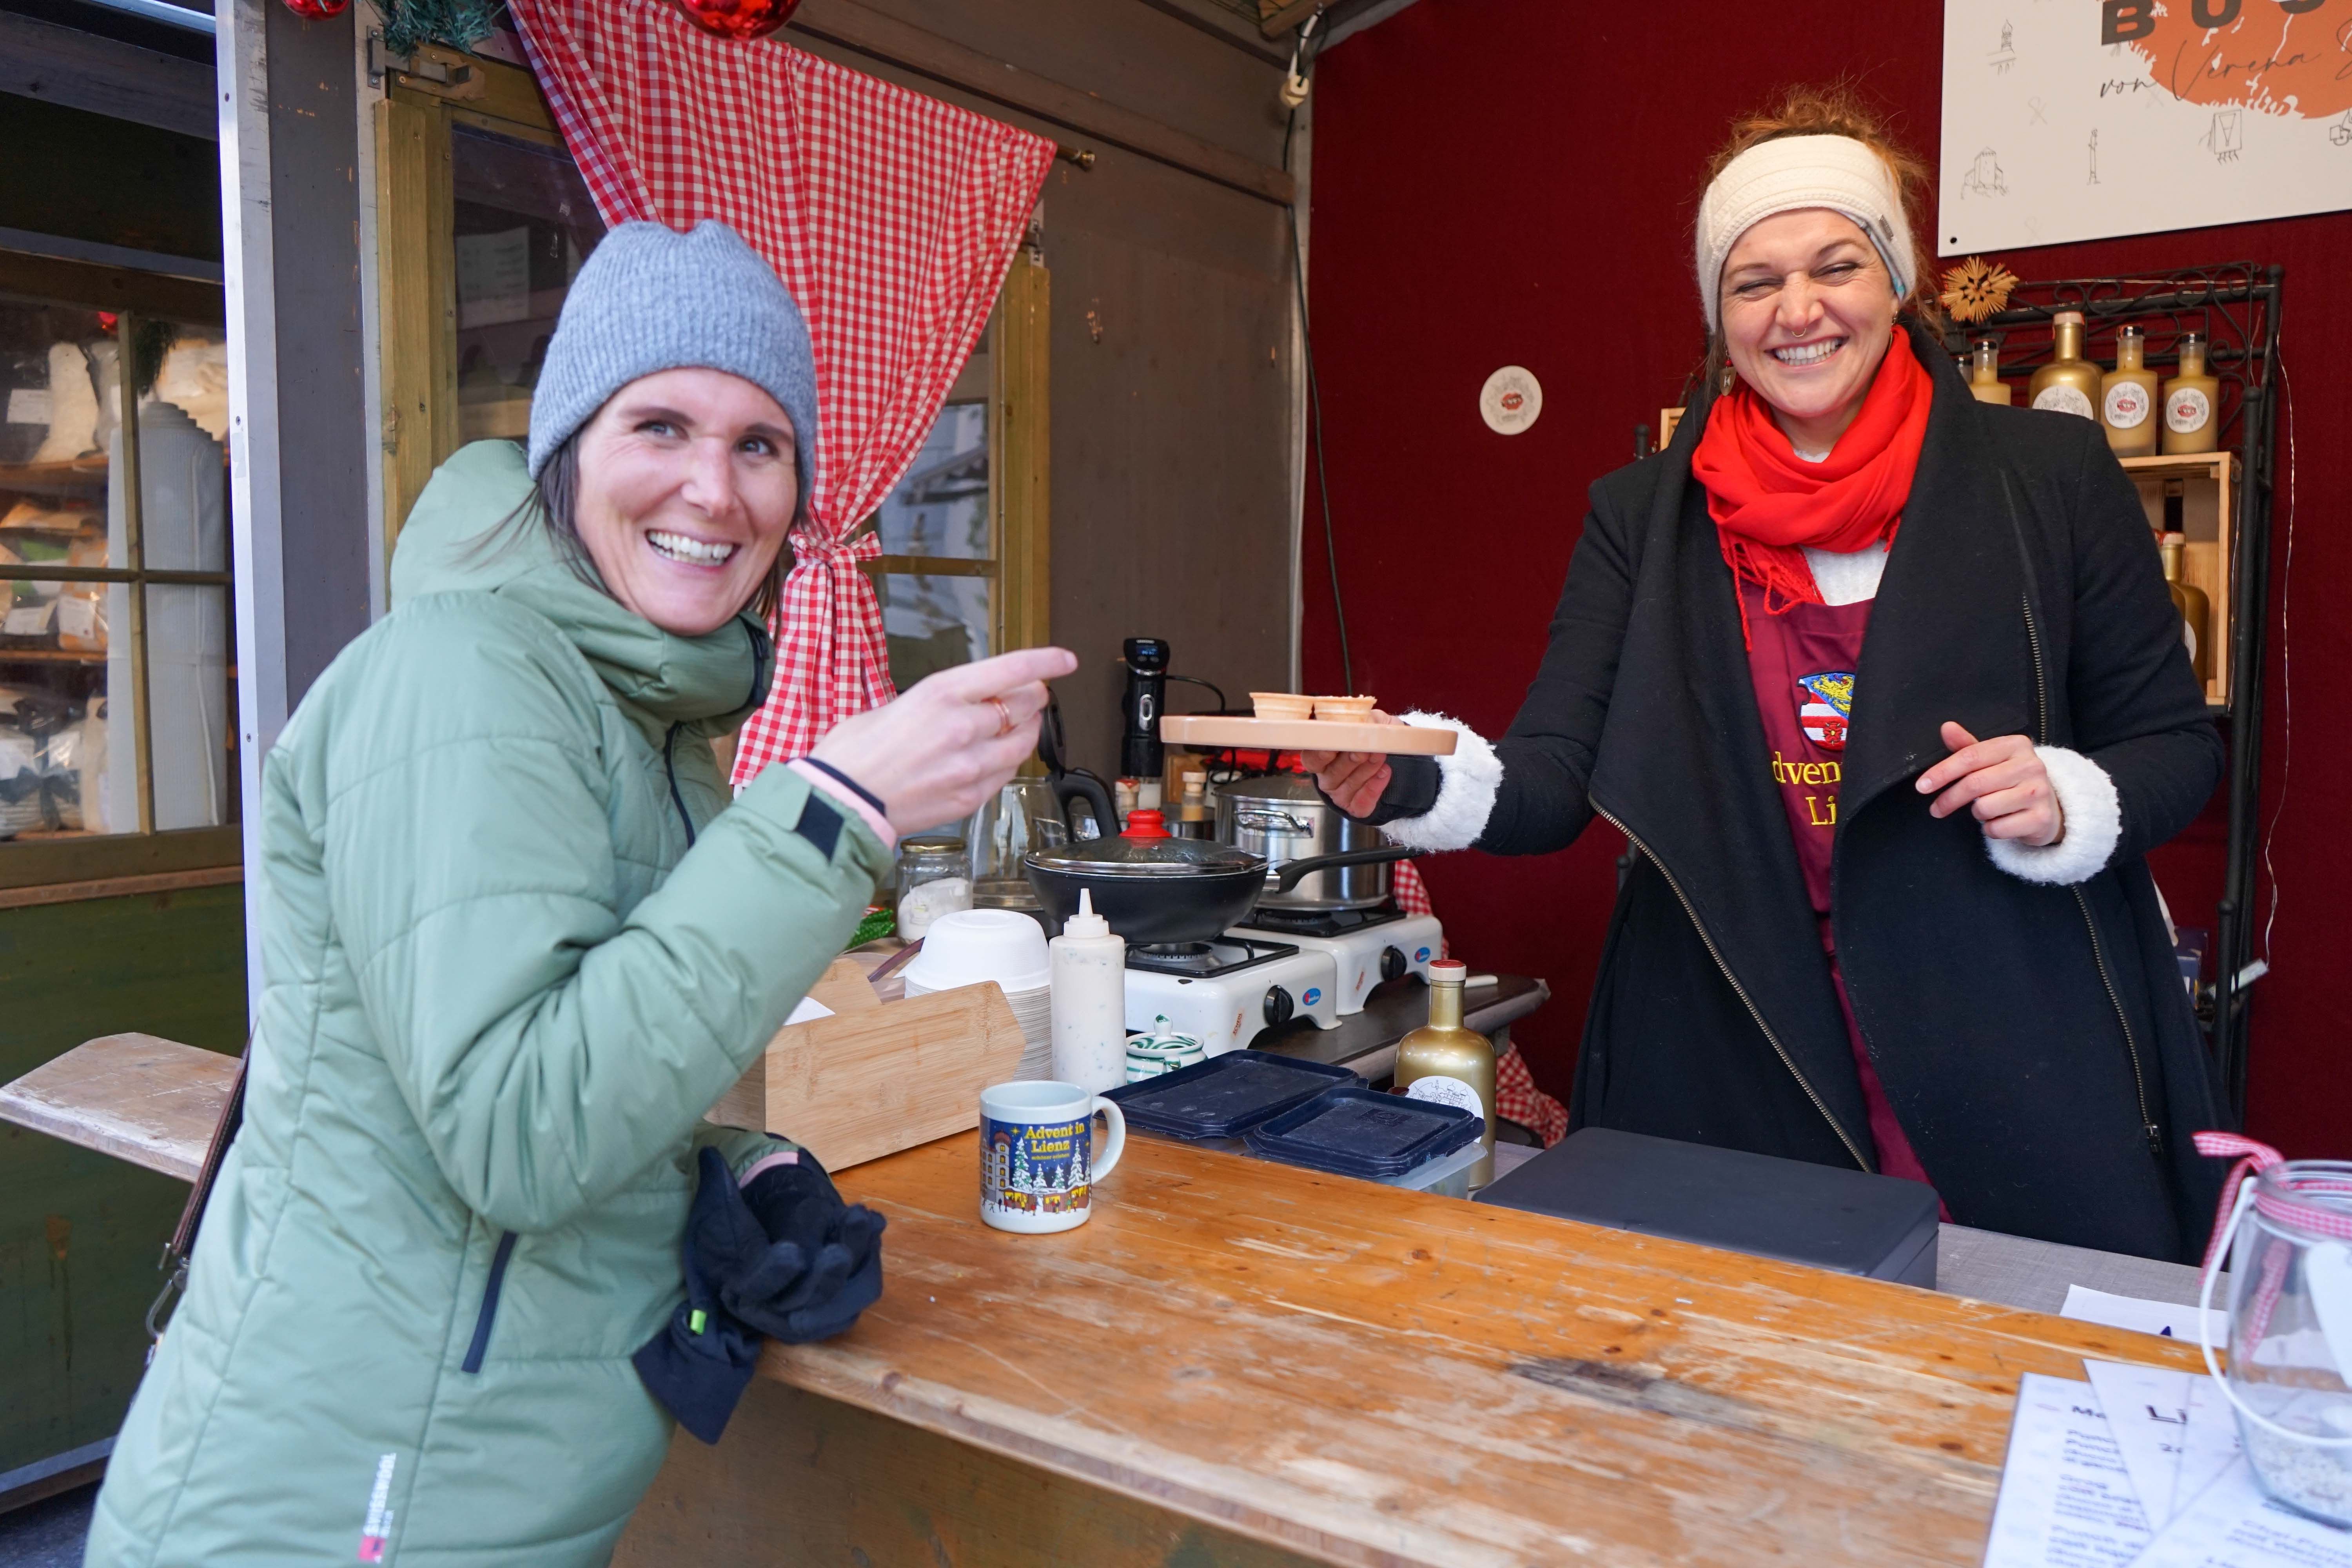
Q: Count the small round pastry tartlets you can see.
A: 2